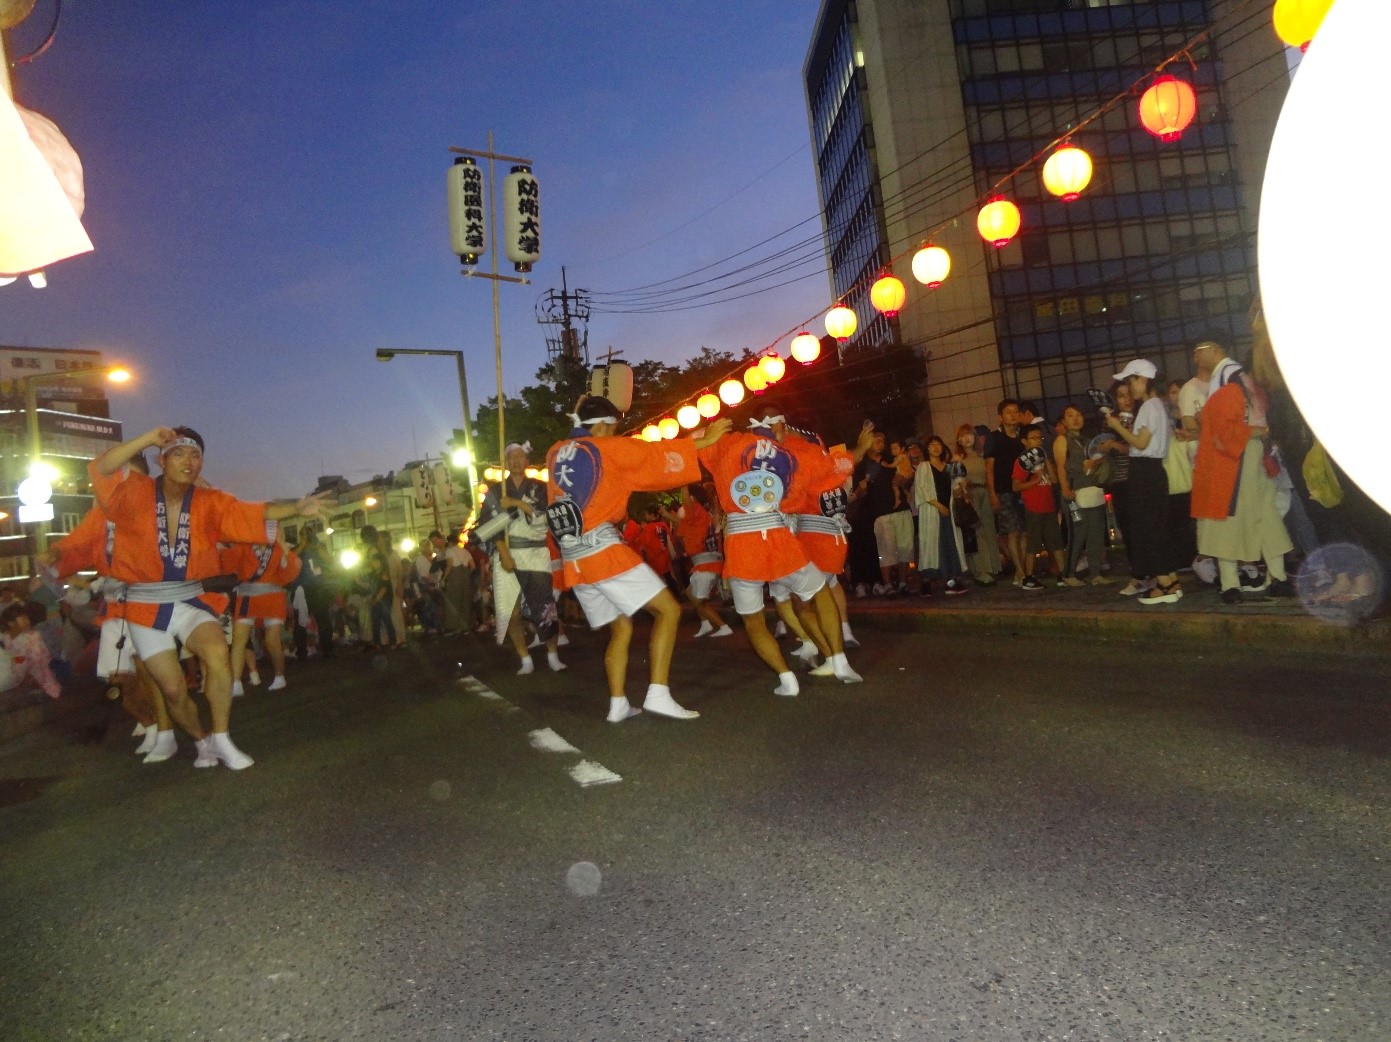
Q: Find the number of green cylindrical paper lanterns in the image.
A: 0